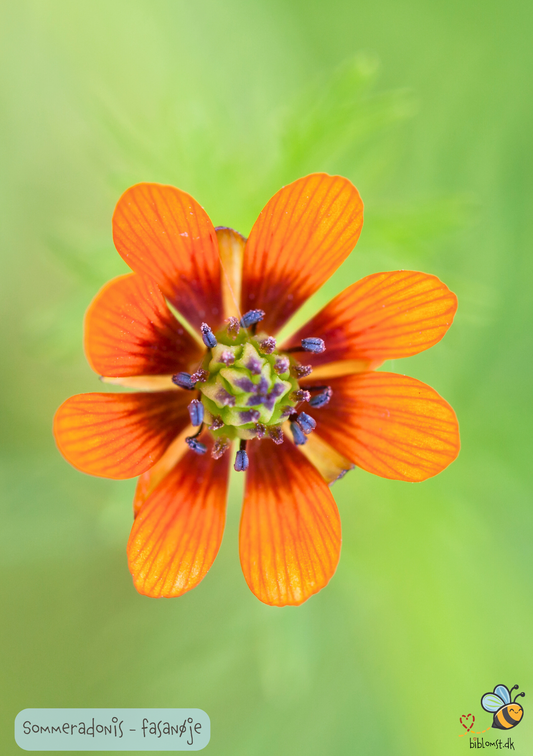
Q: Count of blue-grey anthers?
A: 10